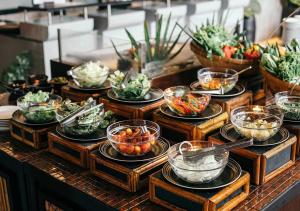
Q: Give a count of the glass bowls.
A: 10